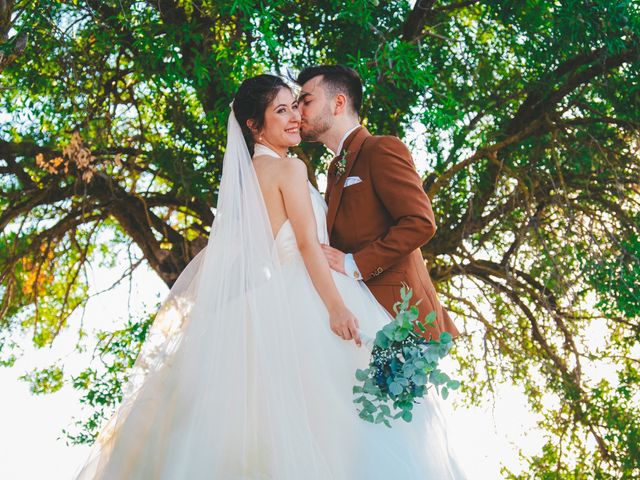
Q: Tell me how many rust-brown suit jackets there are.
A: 1